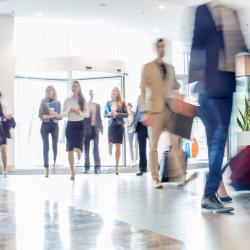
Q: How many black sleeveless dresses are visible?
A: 0